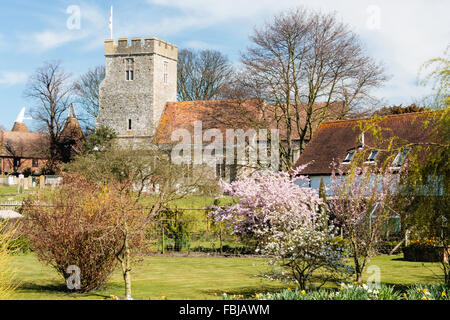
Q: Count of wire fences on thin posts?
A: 1